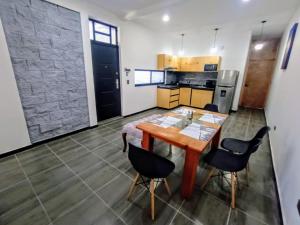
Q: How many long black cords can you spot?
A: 3